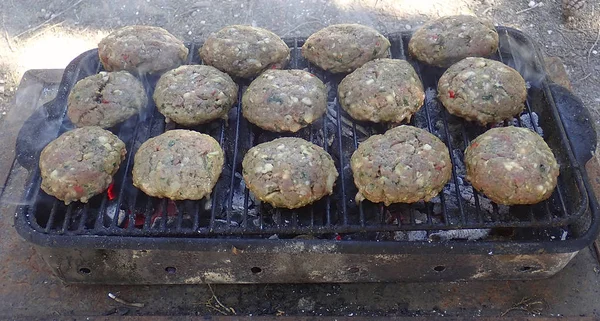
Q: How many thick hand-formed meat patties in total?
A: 14